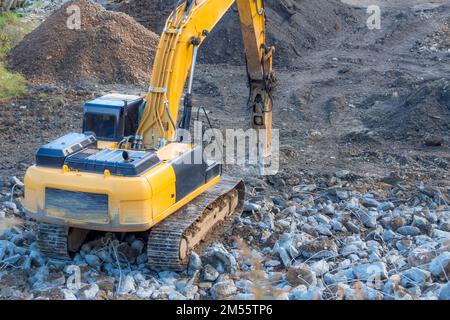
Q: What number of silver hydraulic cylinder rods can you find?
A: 1